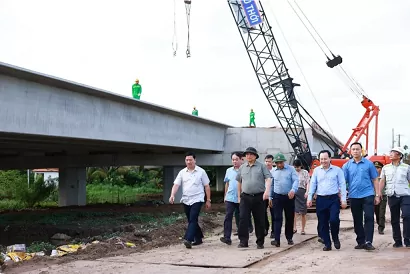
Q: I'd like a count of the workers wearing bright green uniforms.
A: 3